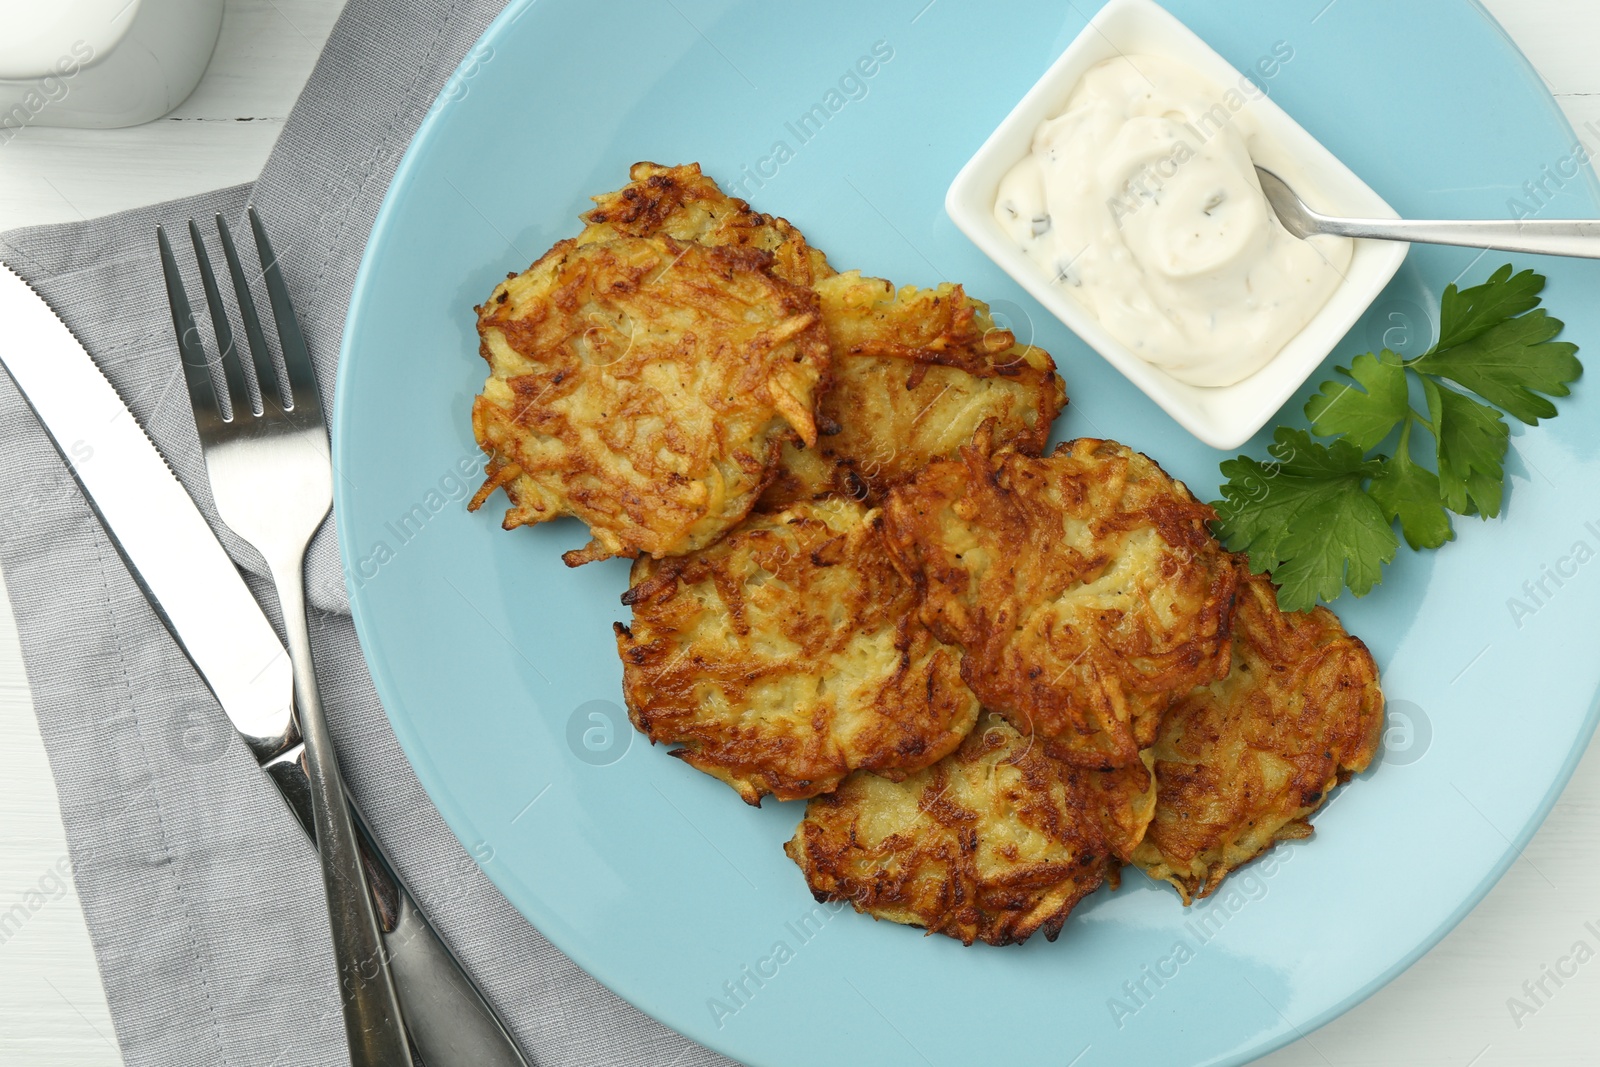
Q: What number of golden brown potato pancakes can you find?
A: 7